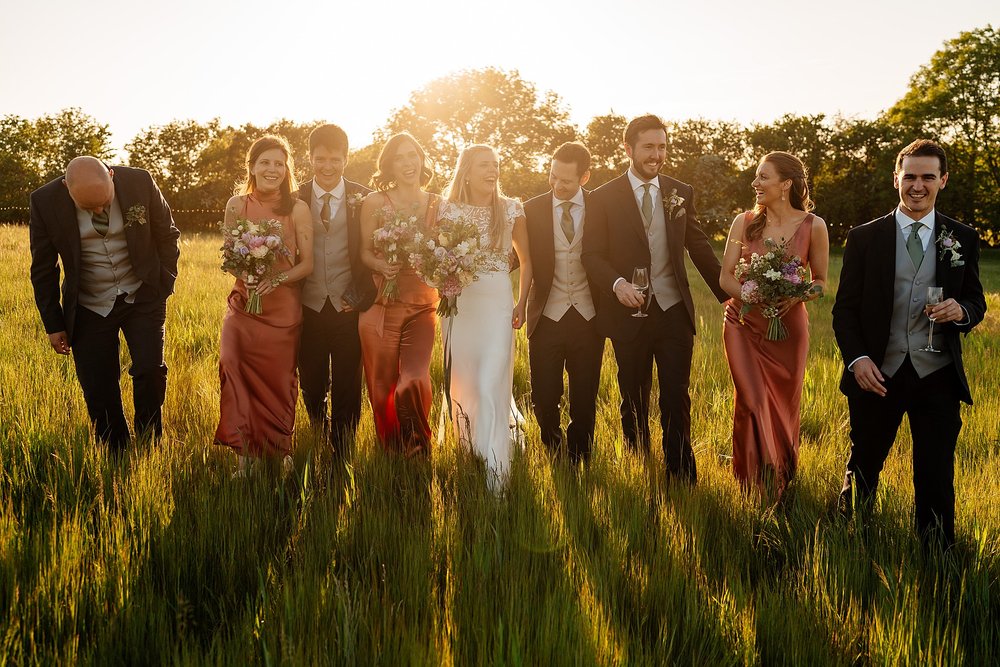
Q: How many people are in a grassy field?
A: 9